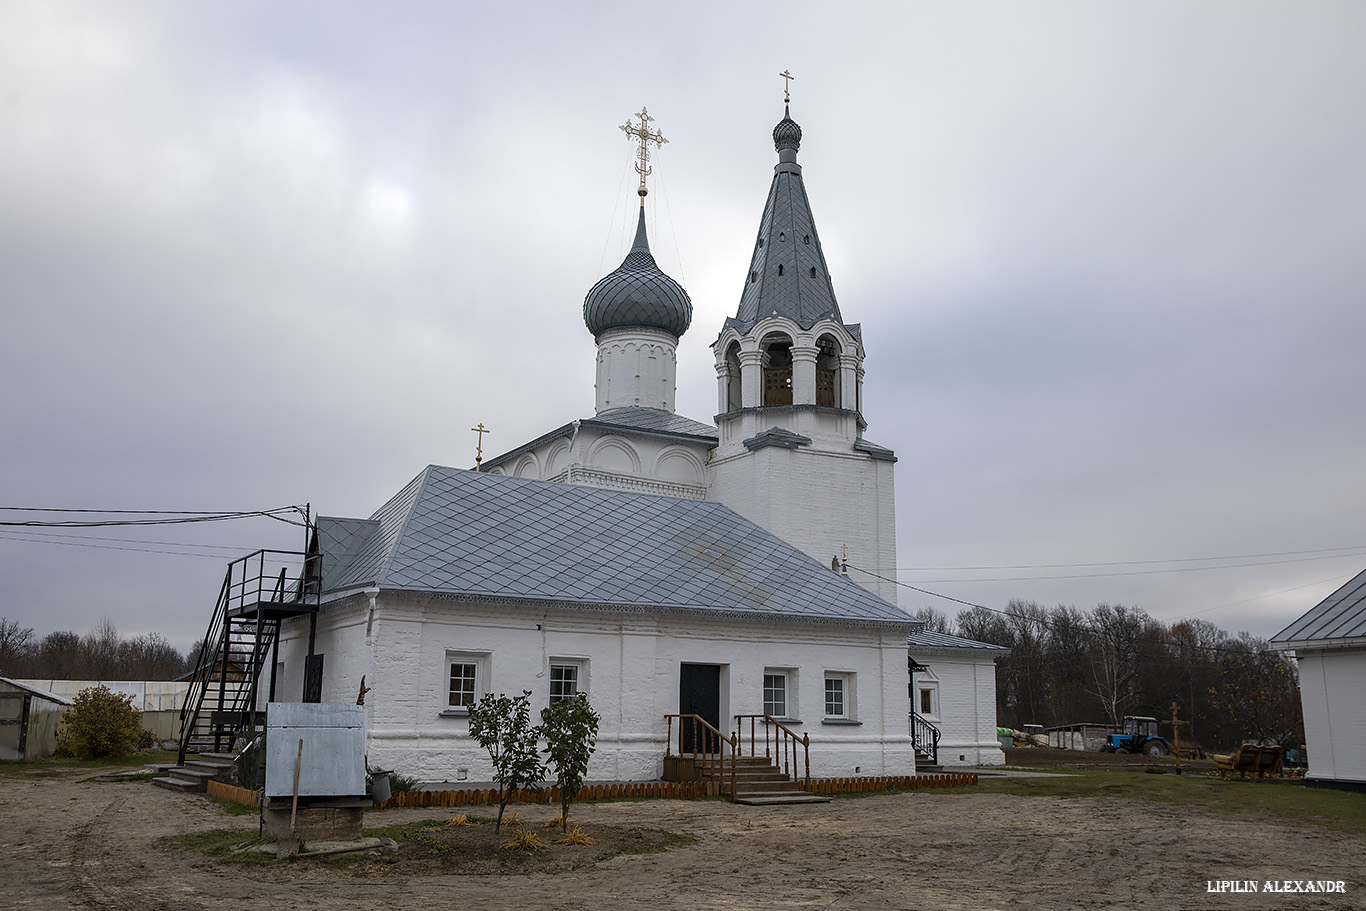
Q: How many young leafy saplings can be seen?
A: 2